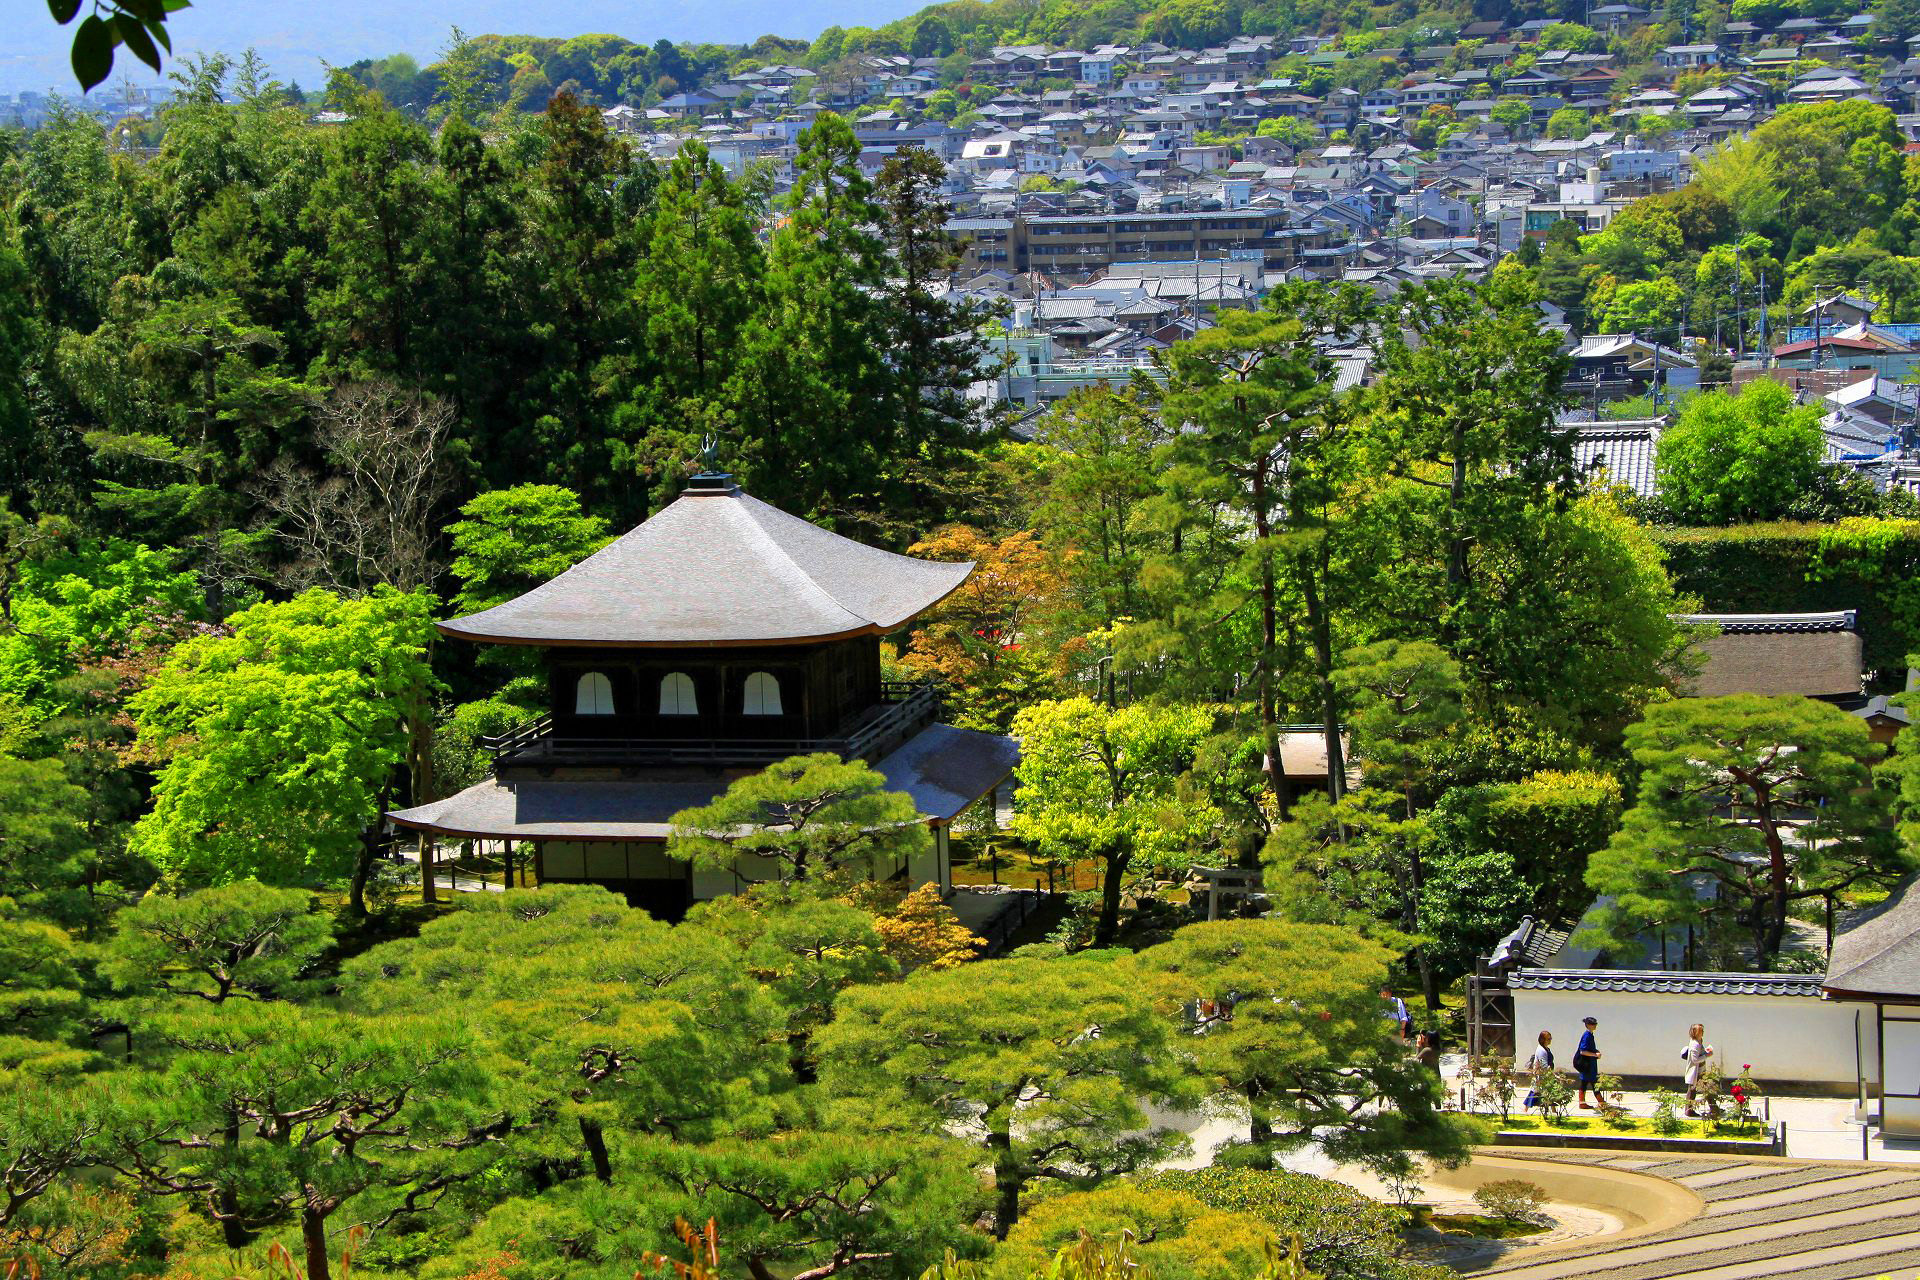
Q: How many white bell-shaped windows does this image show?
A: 3